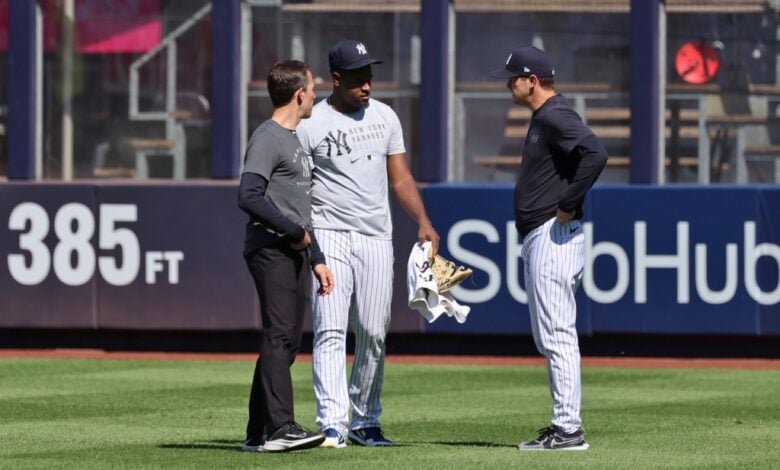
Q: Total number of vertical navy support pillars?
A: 4